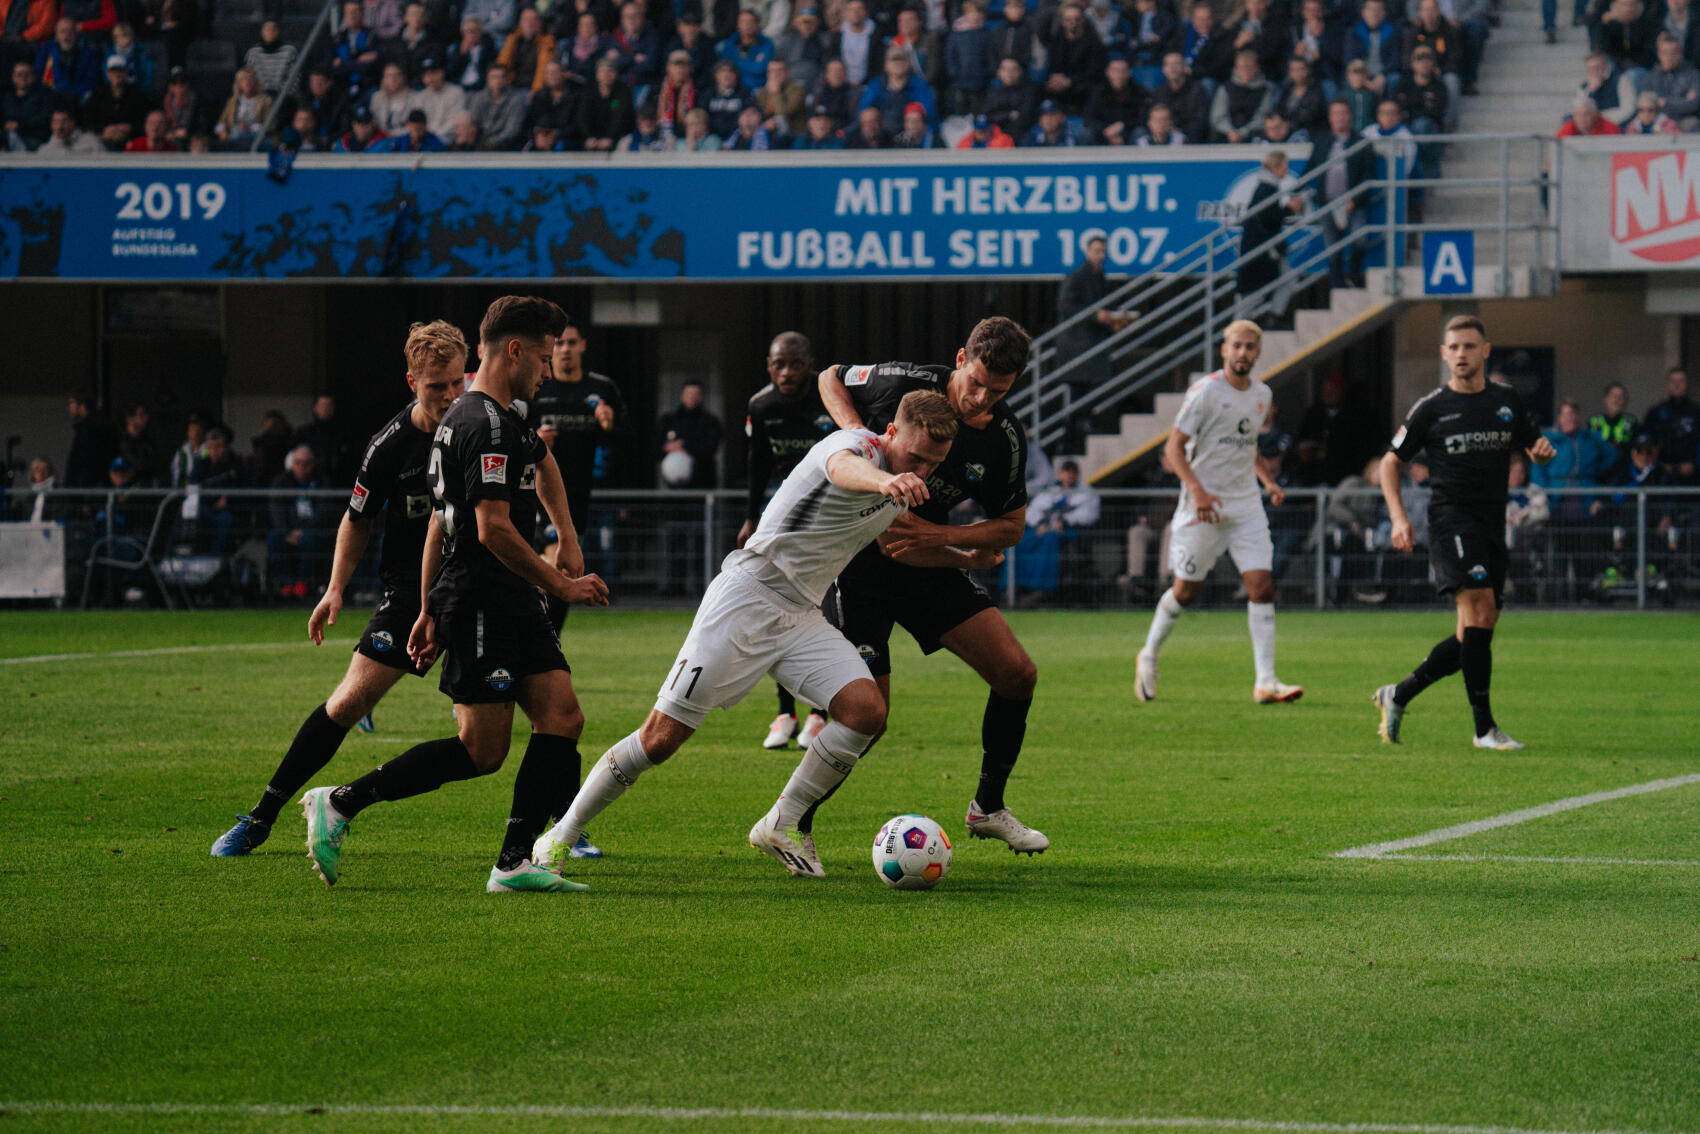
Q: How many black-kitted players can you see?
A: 6